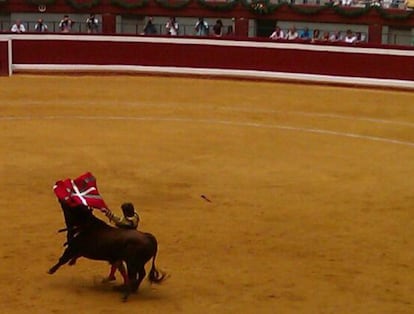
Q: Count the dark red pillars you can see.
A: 3